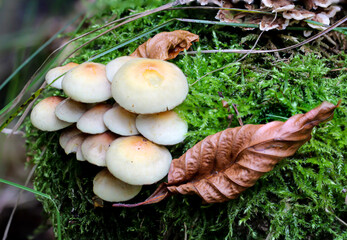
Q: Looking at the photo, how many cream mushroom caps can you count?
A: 13